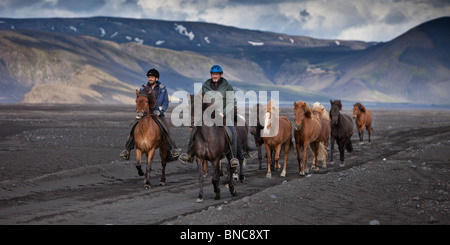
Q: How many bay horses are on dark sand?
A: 2